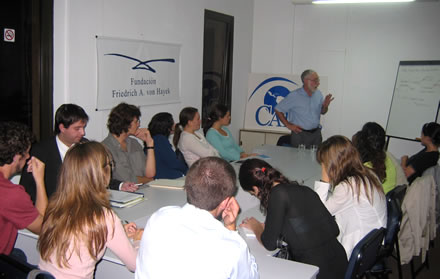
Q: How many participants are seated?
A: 12